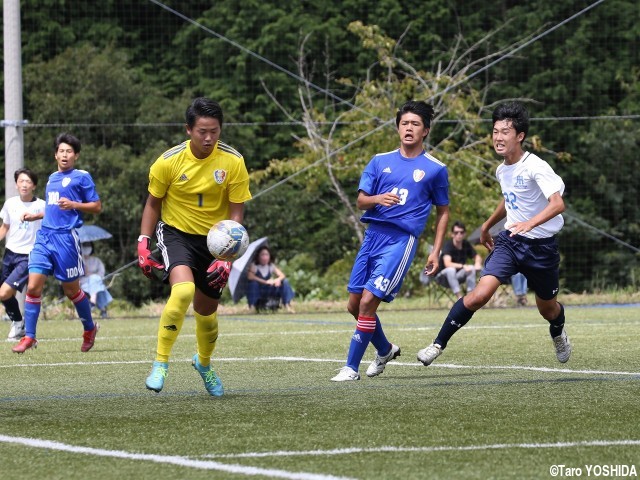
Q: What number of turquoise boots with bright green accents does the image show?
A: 2